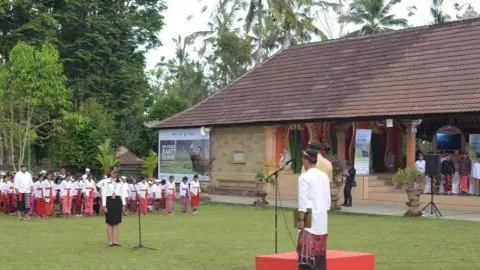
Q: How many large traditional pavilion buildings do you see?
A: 1